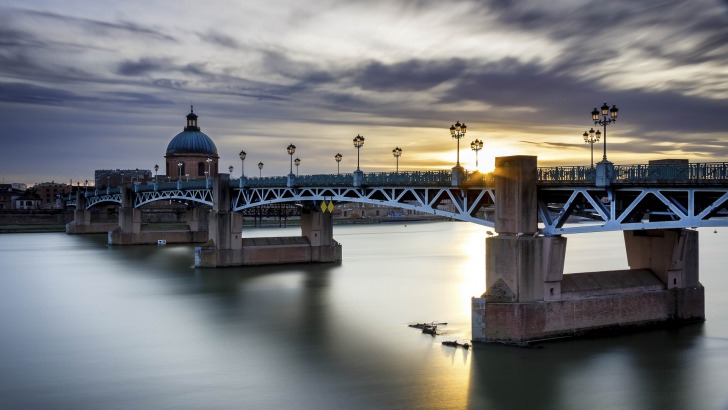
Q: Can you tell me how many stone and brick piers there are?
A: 4